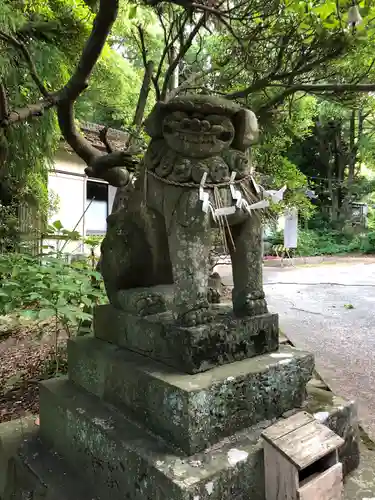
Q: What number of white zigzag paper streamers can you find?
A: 3